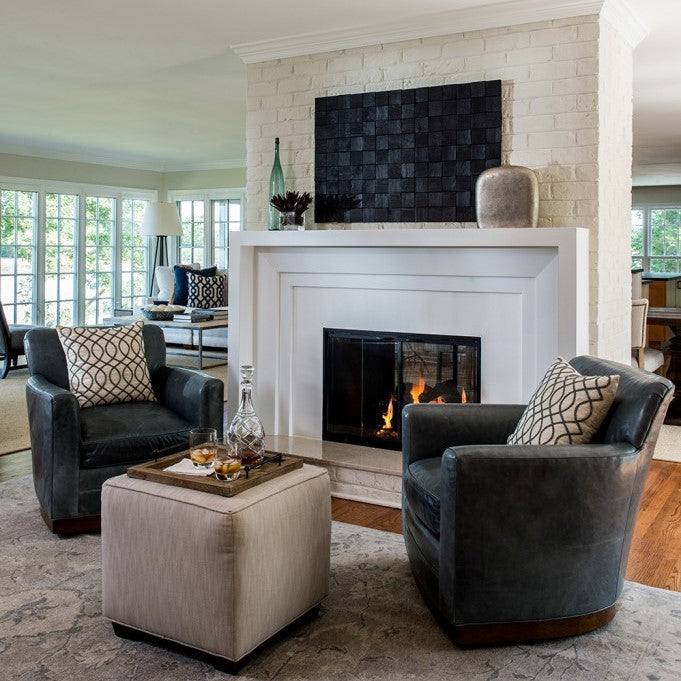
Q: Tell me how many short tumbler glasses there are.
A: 2